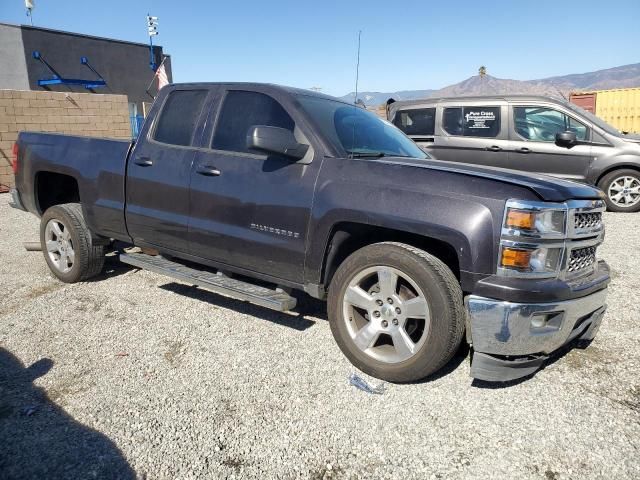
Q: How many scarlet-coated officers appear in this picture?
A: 0